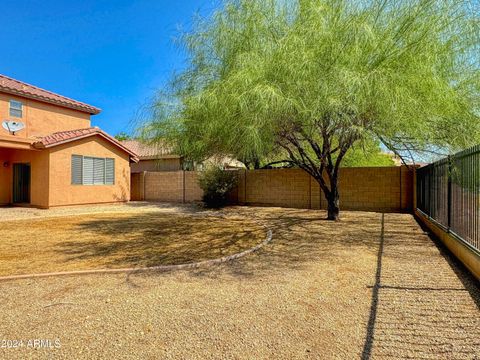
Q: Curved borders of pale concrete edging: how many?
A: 1